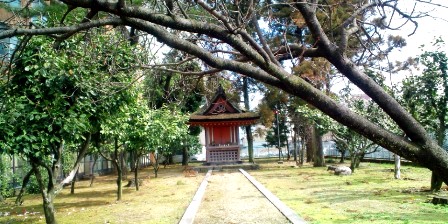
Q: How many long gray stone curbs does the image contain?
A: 2